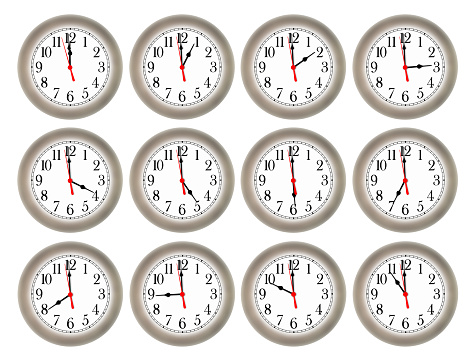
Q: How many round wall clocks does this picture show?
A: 12